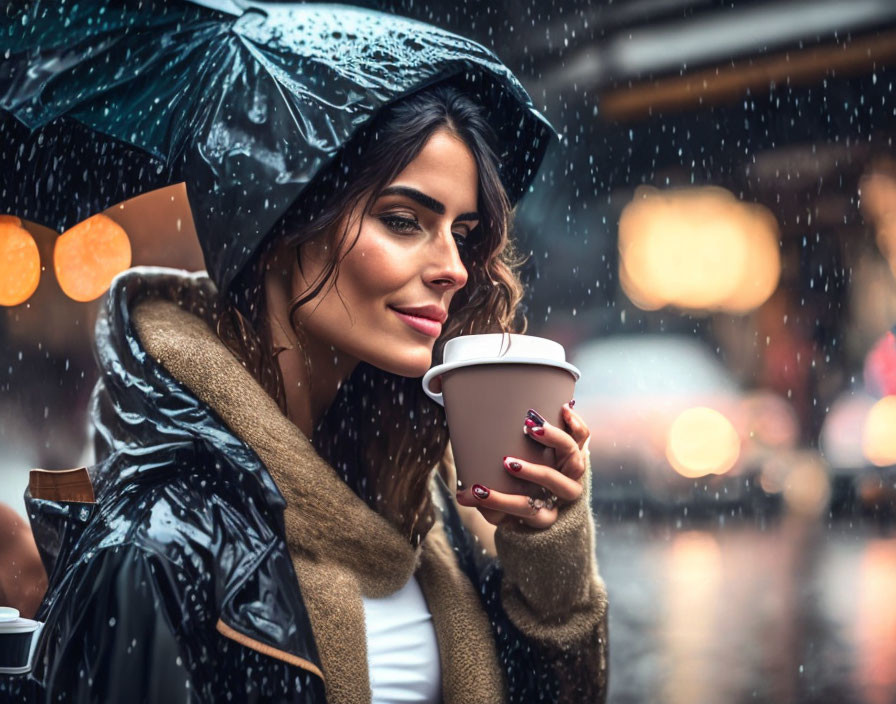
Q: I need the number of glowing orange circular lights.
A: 2